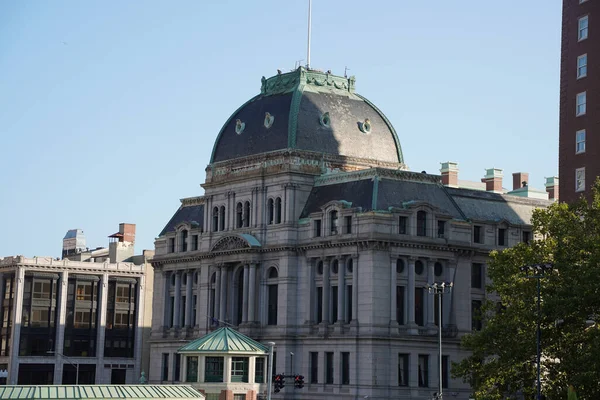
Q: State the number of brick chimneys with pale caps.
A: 3